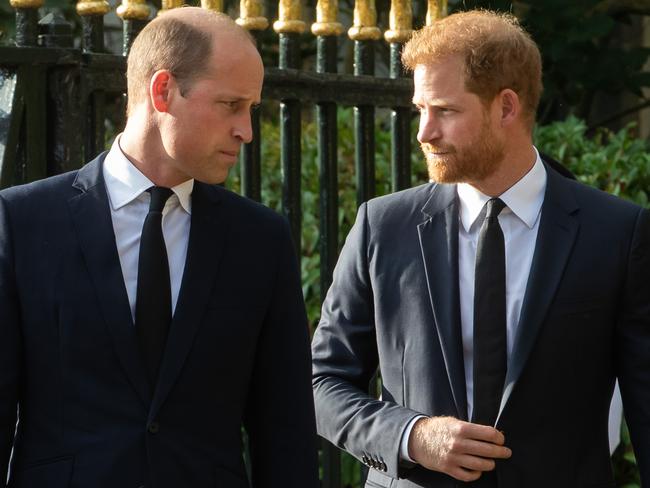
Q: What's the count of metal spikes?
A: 11